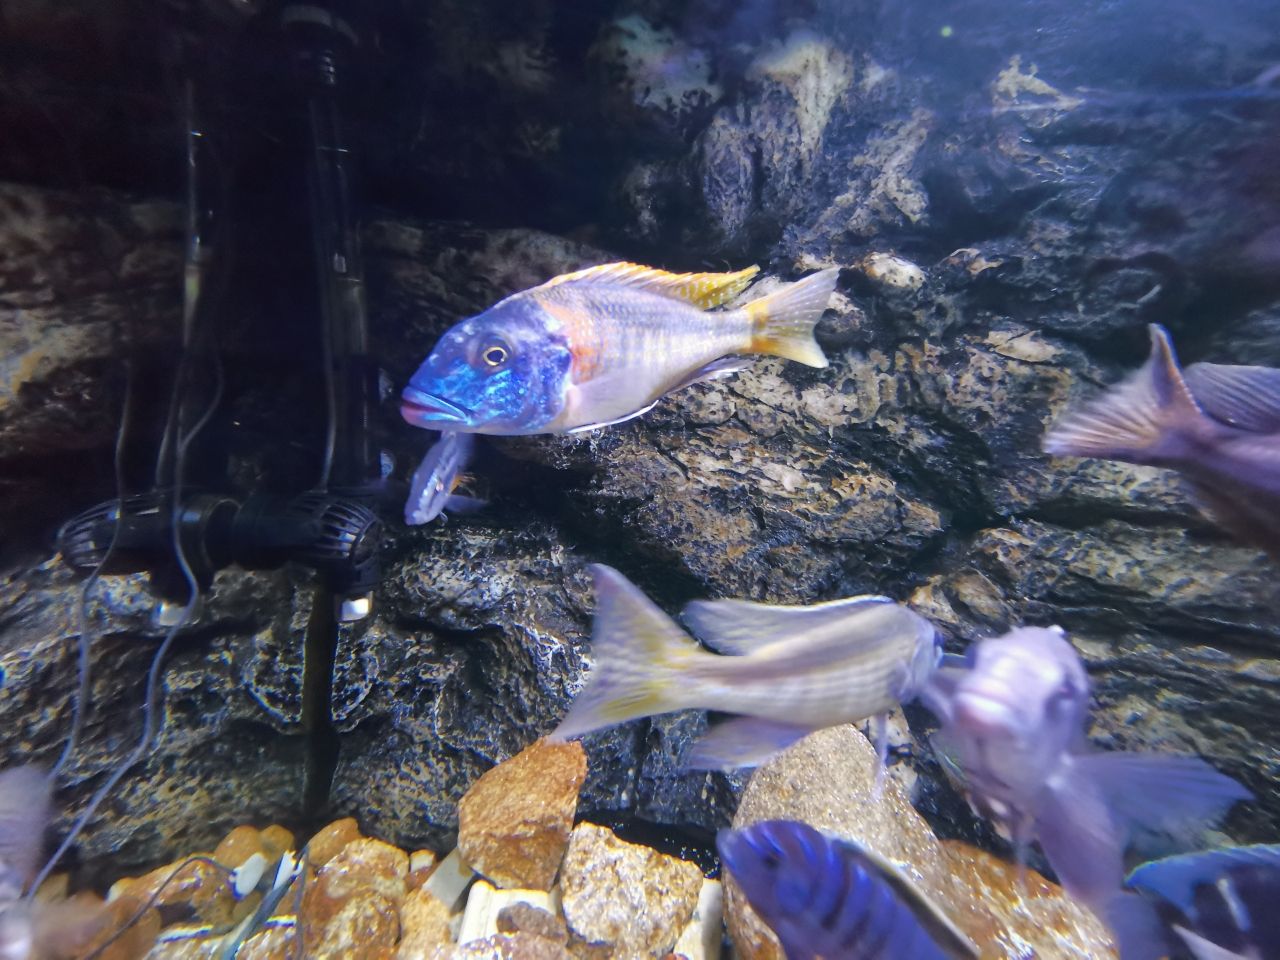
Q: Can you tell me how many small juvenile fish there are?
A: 1